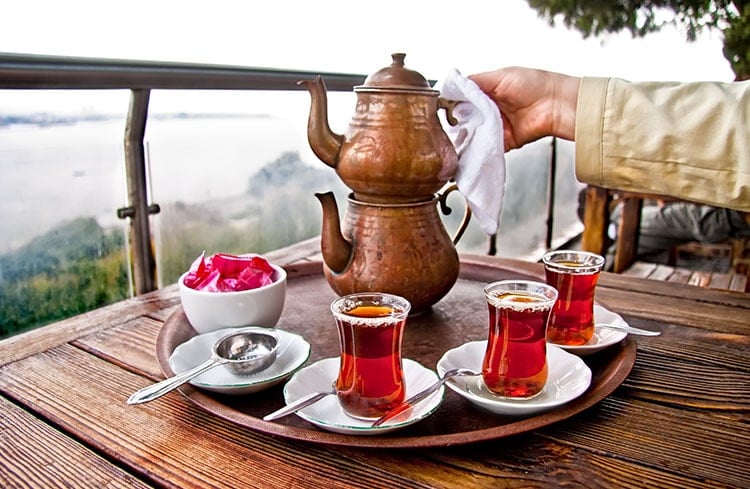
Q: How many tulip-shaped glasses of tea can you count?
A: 3